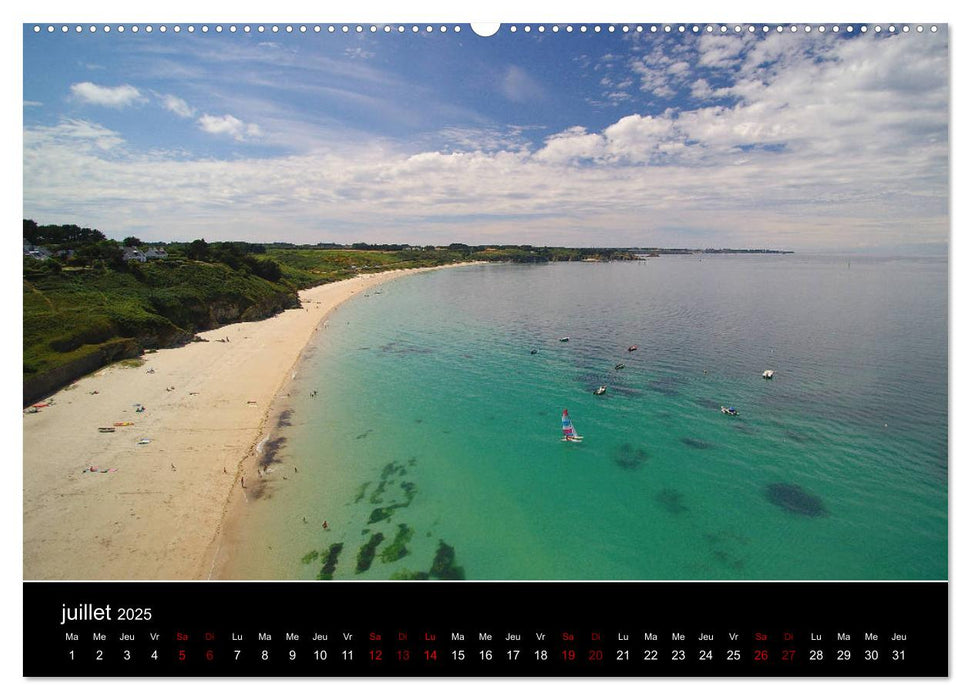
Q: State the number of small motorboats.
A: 7